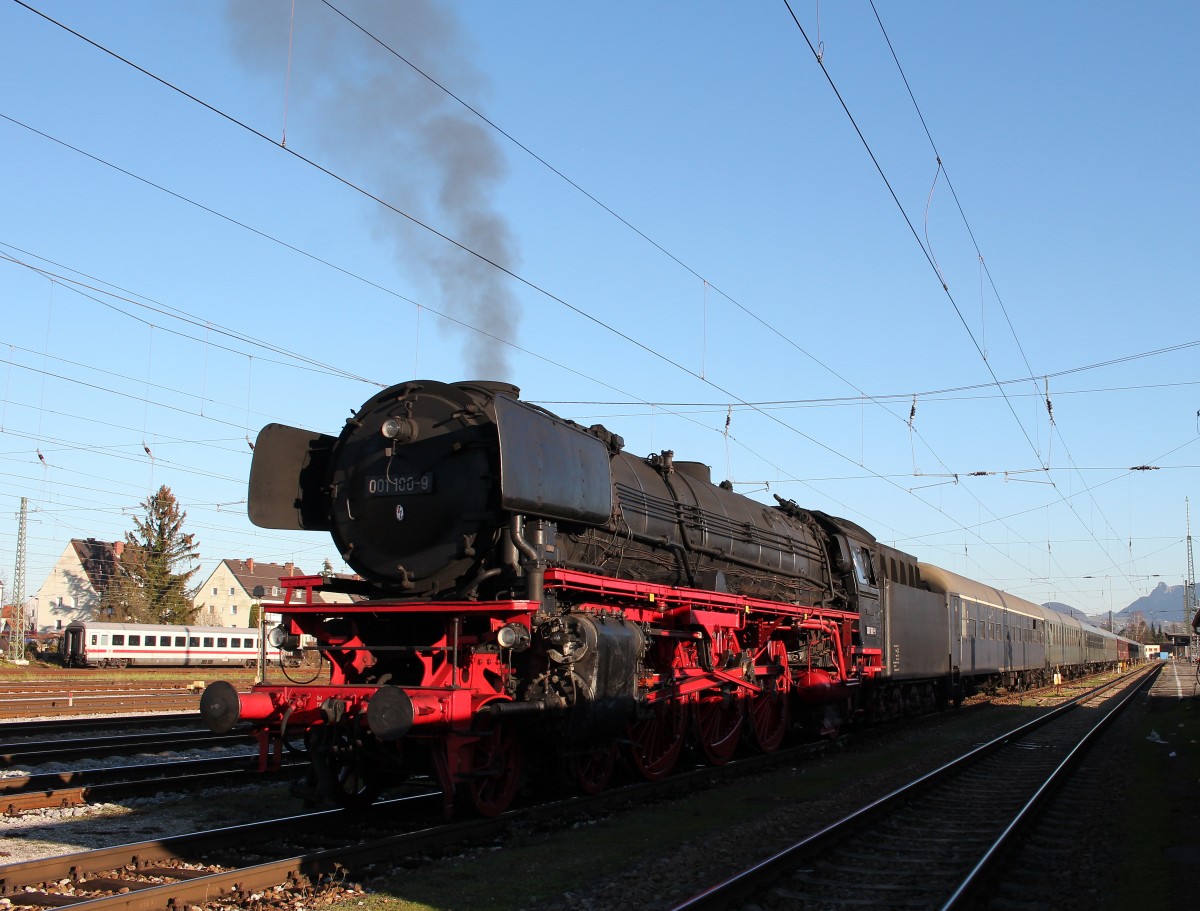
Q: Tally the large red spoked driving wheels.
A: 3